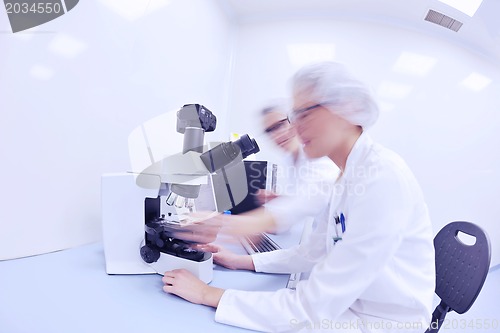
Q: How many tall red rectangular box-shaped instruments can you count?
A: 0